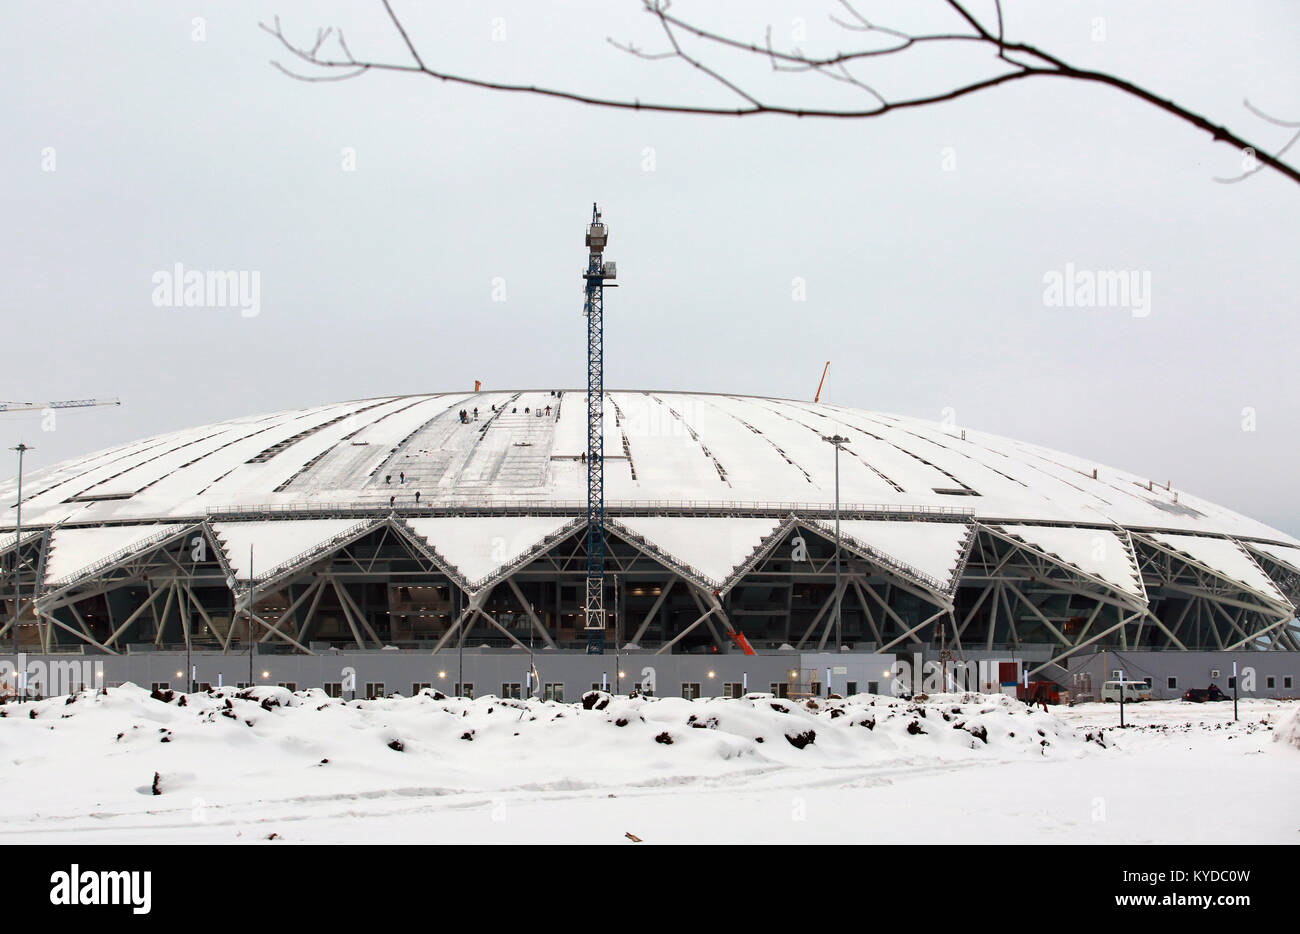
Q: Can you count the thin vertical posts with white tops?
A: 13